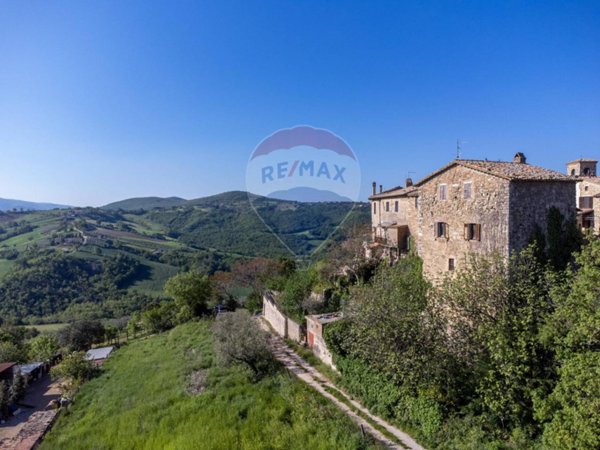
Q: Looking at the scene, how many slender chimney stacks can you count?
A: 2